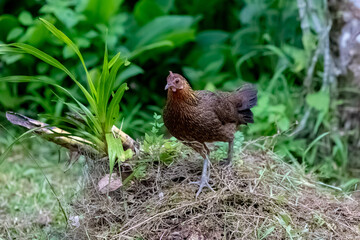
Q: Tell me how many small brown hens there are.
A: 1